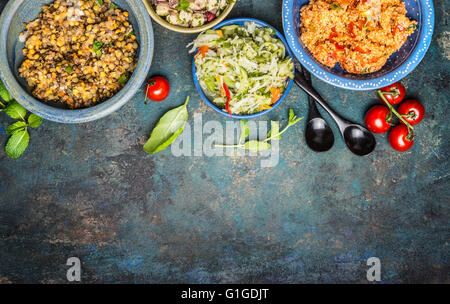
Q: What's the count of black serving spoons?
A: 2